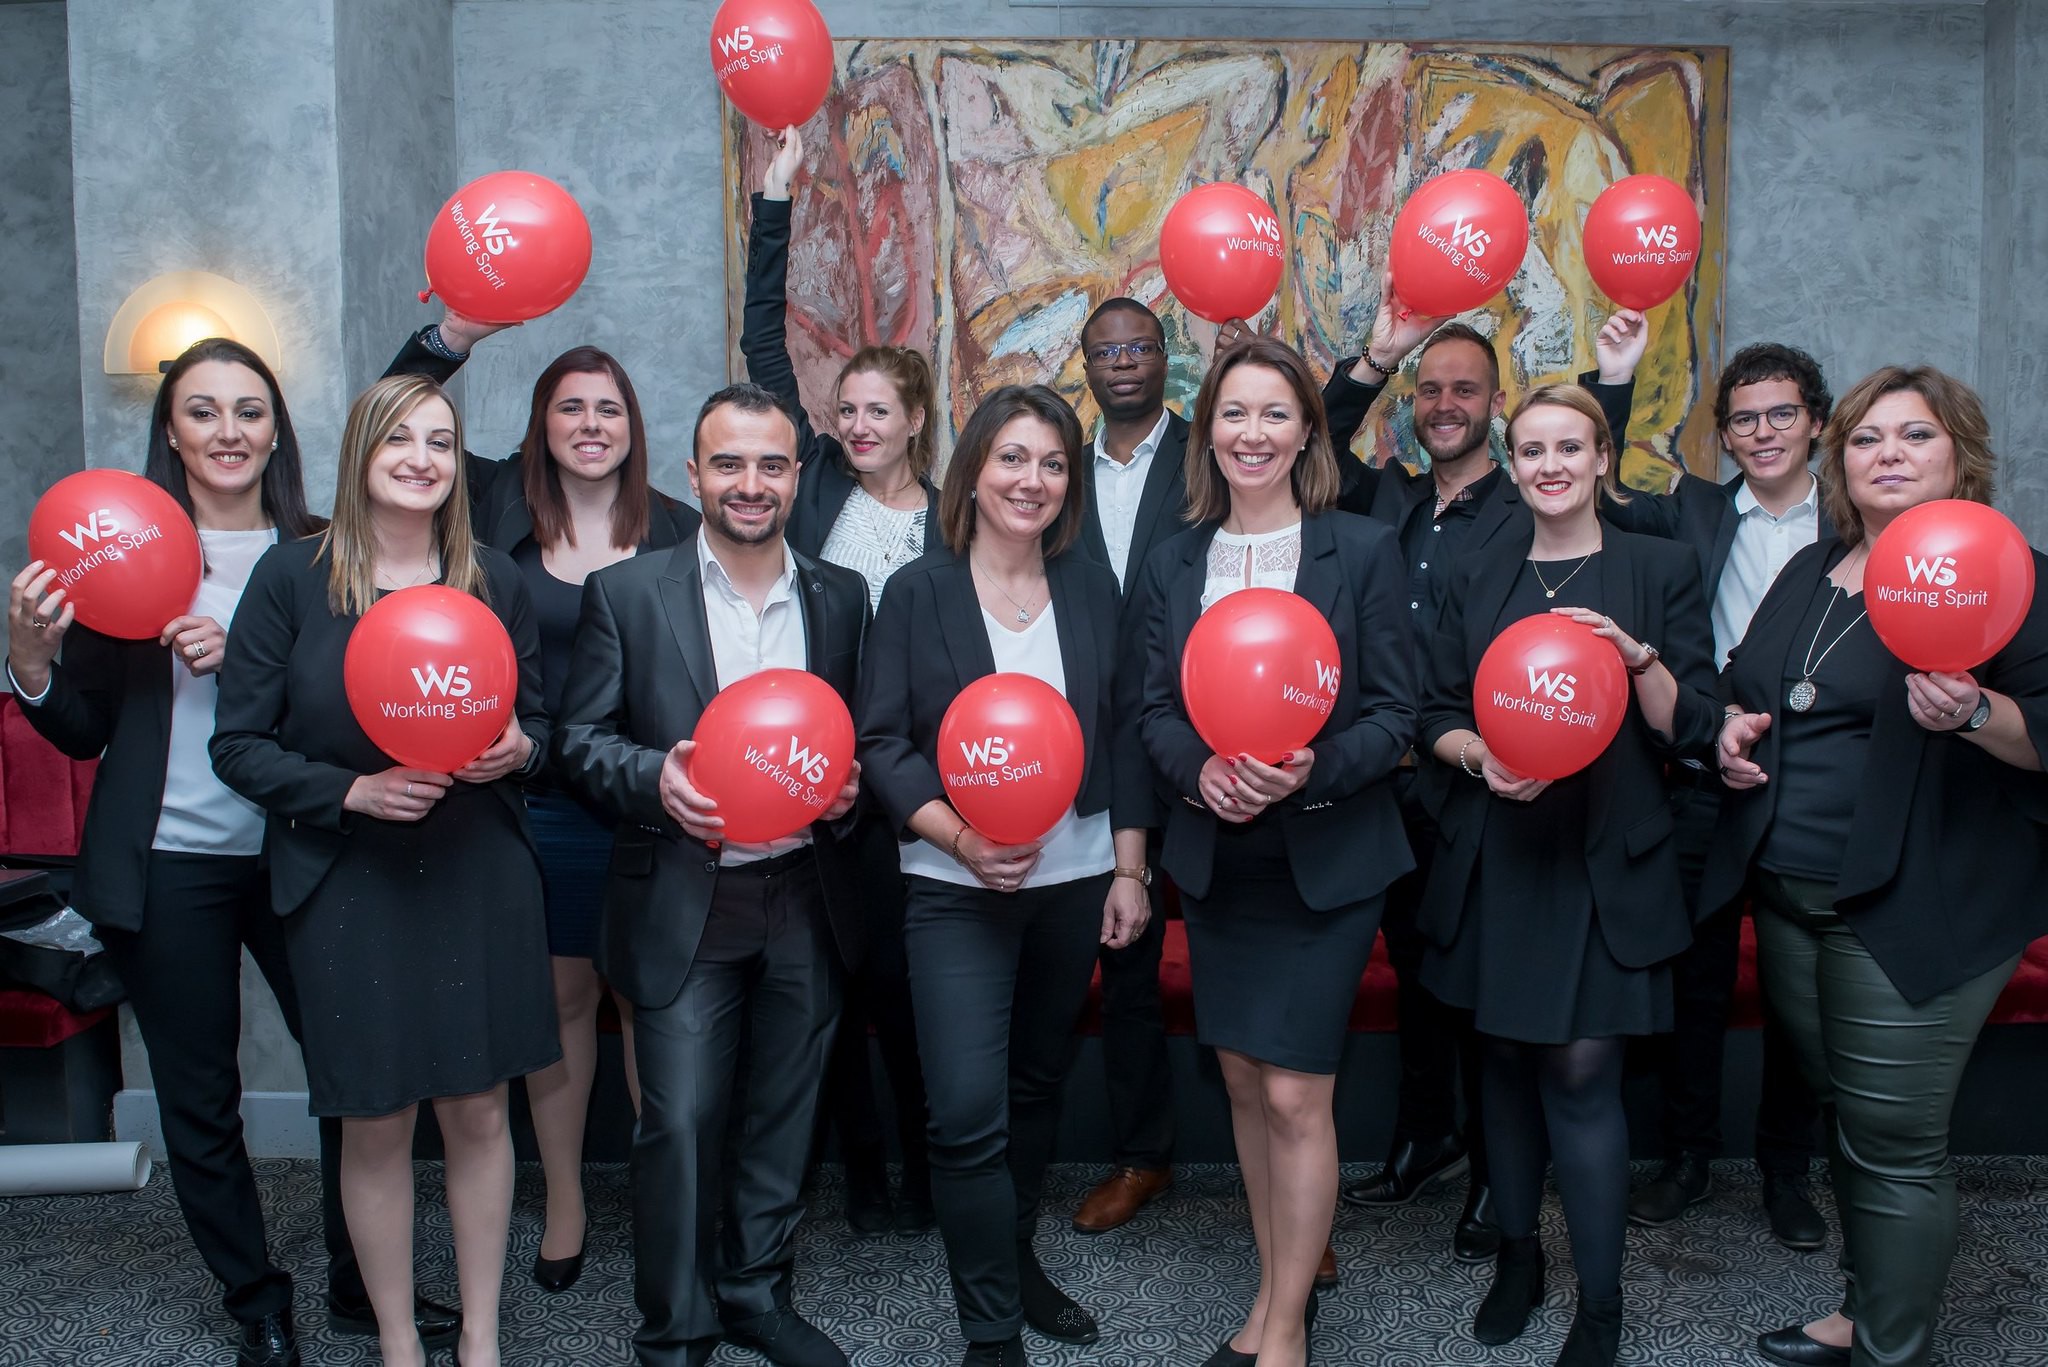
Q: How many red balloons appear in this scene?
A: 12